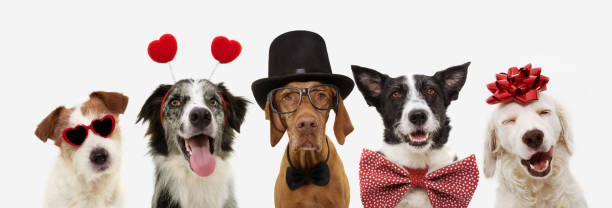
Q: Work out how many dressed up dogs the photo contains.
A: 5